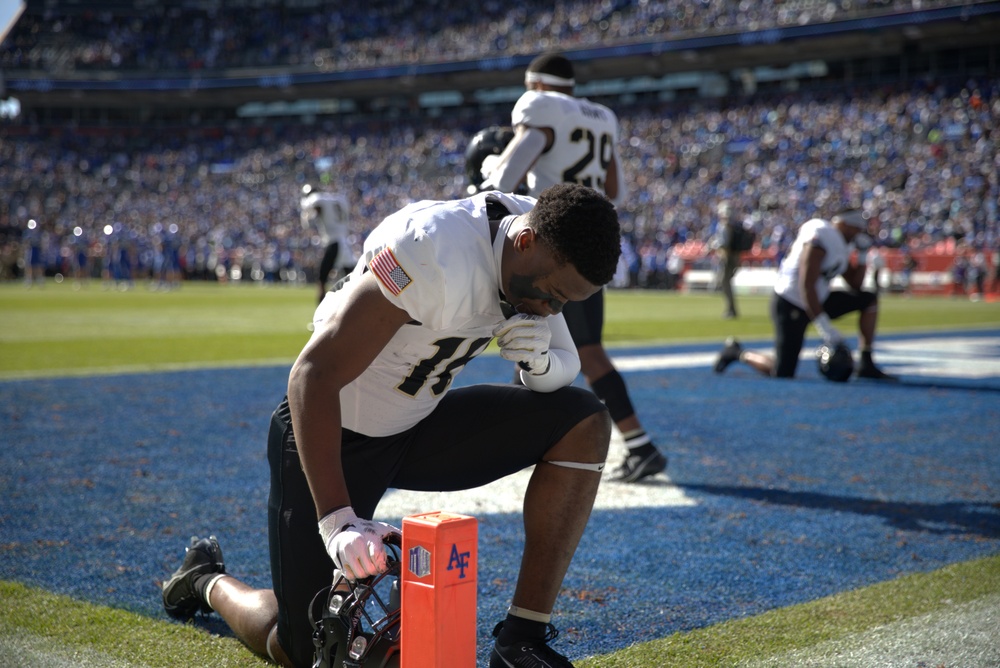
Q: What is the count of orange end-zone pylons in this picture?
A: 1